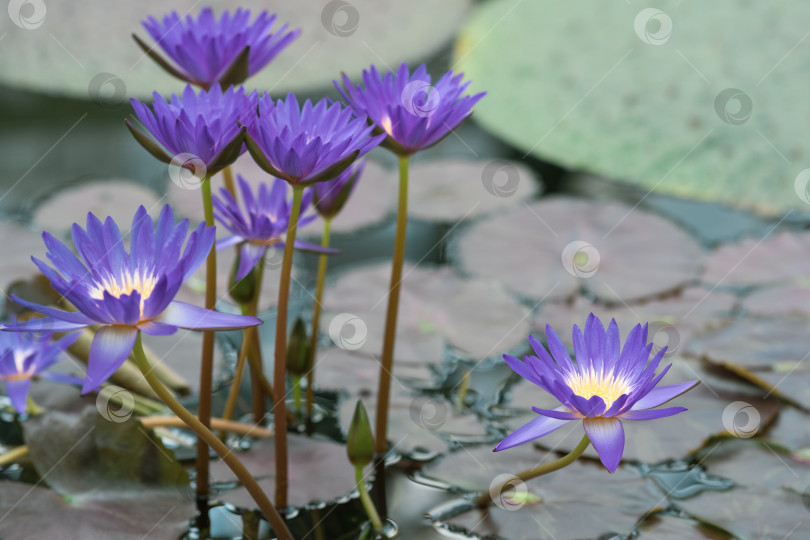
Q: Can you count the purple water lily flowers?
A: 9